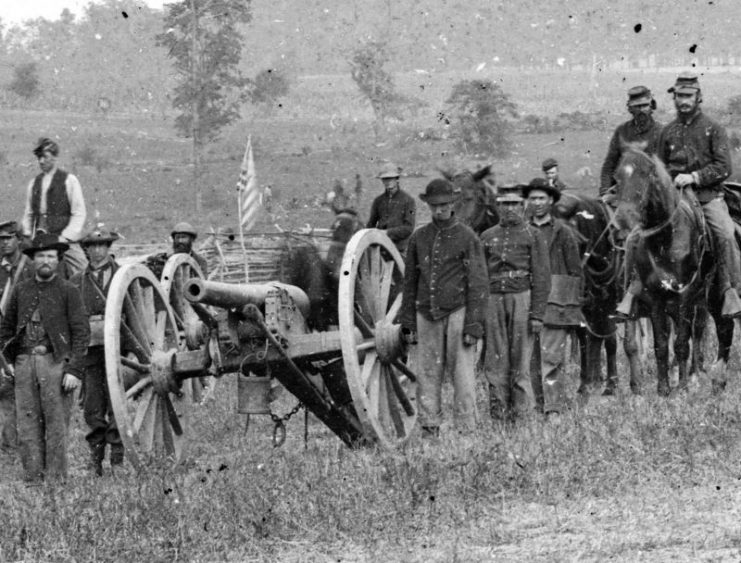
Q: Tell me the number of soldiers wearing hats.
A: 12